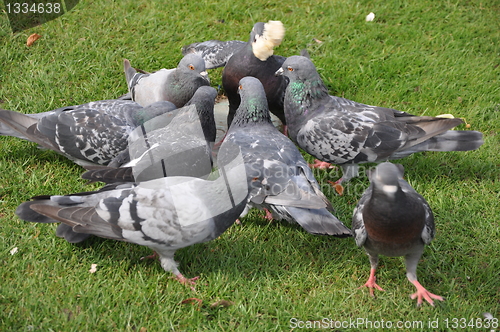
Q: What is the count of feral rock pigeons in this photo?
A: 8